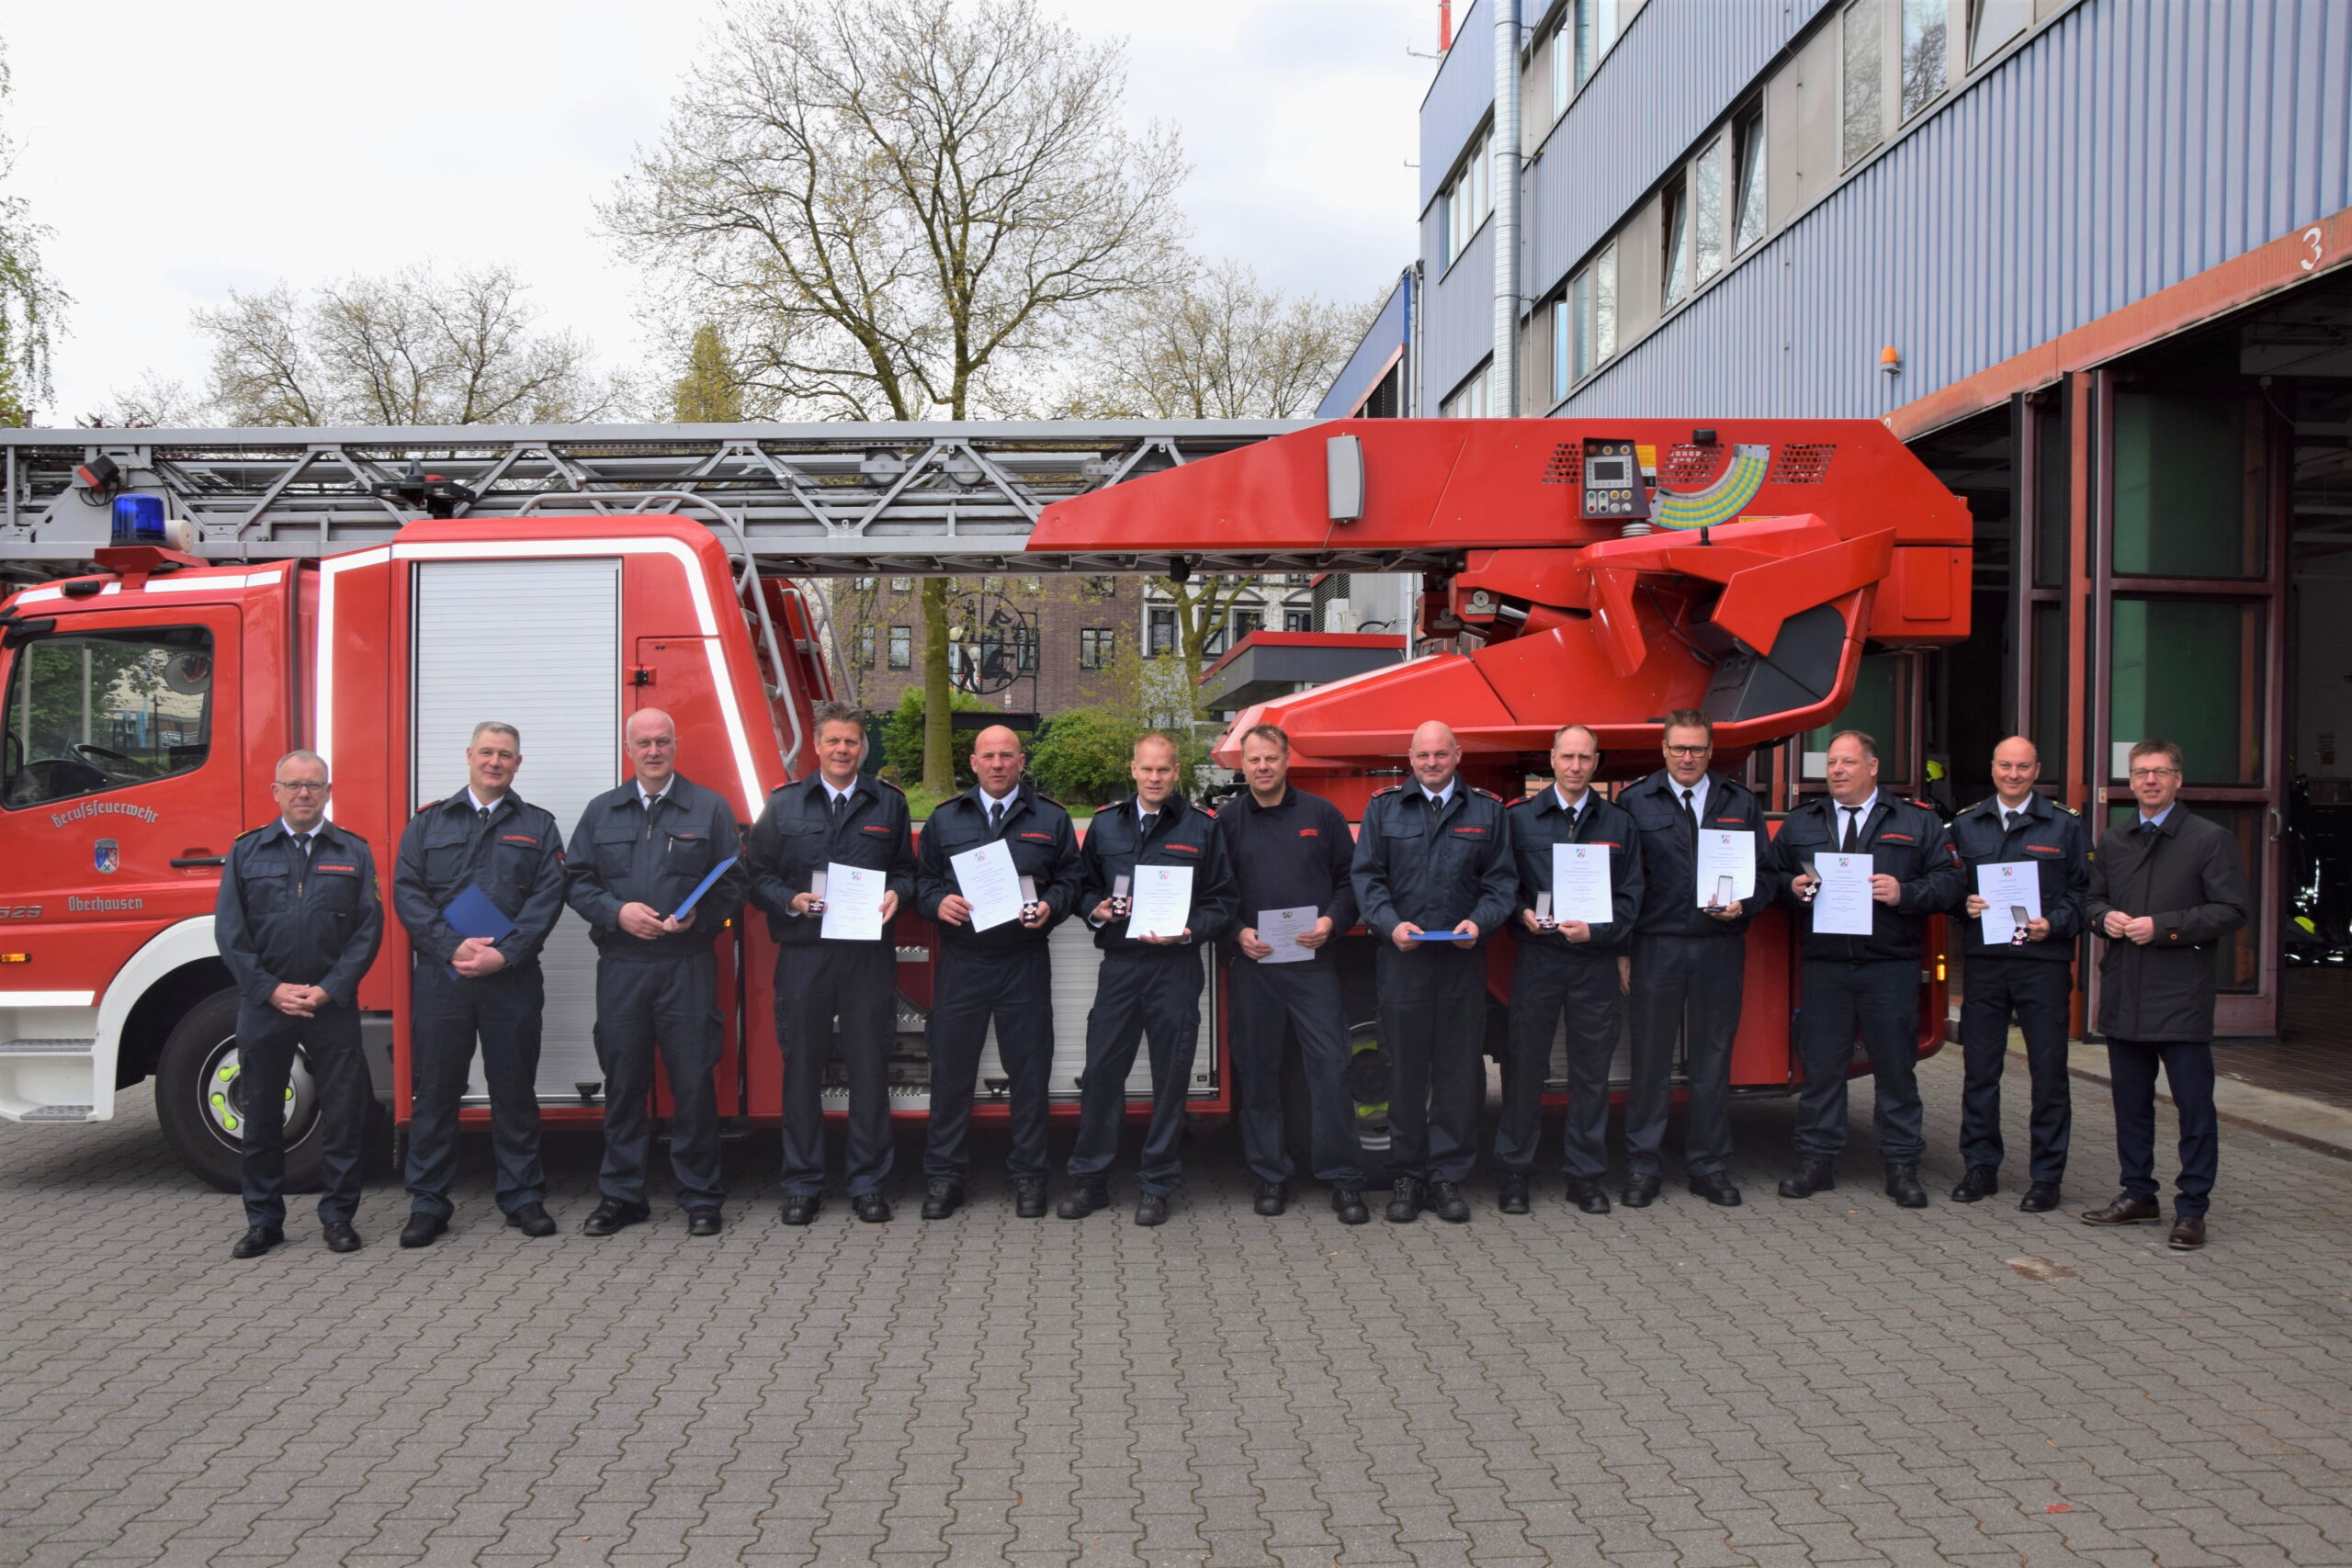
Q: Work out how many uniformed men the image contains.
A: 12